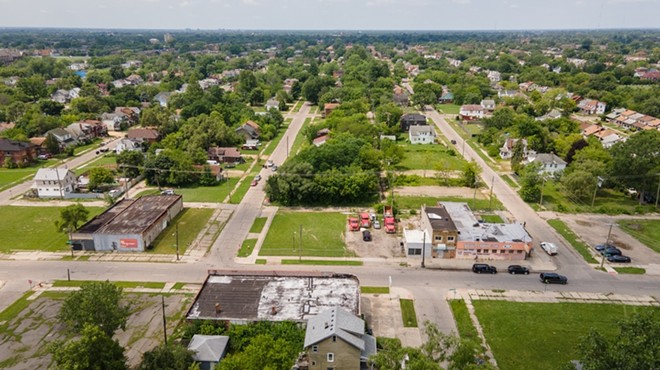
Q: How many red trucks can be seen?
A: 3